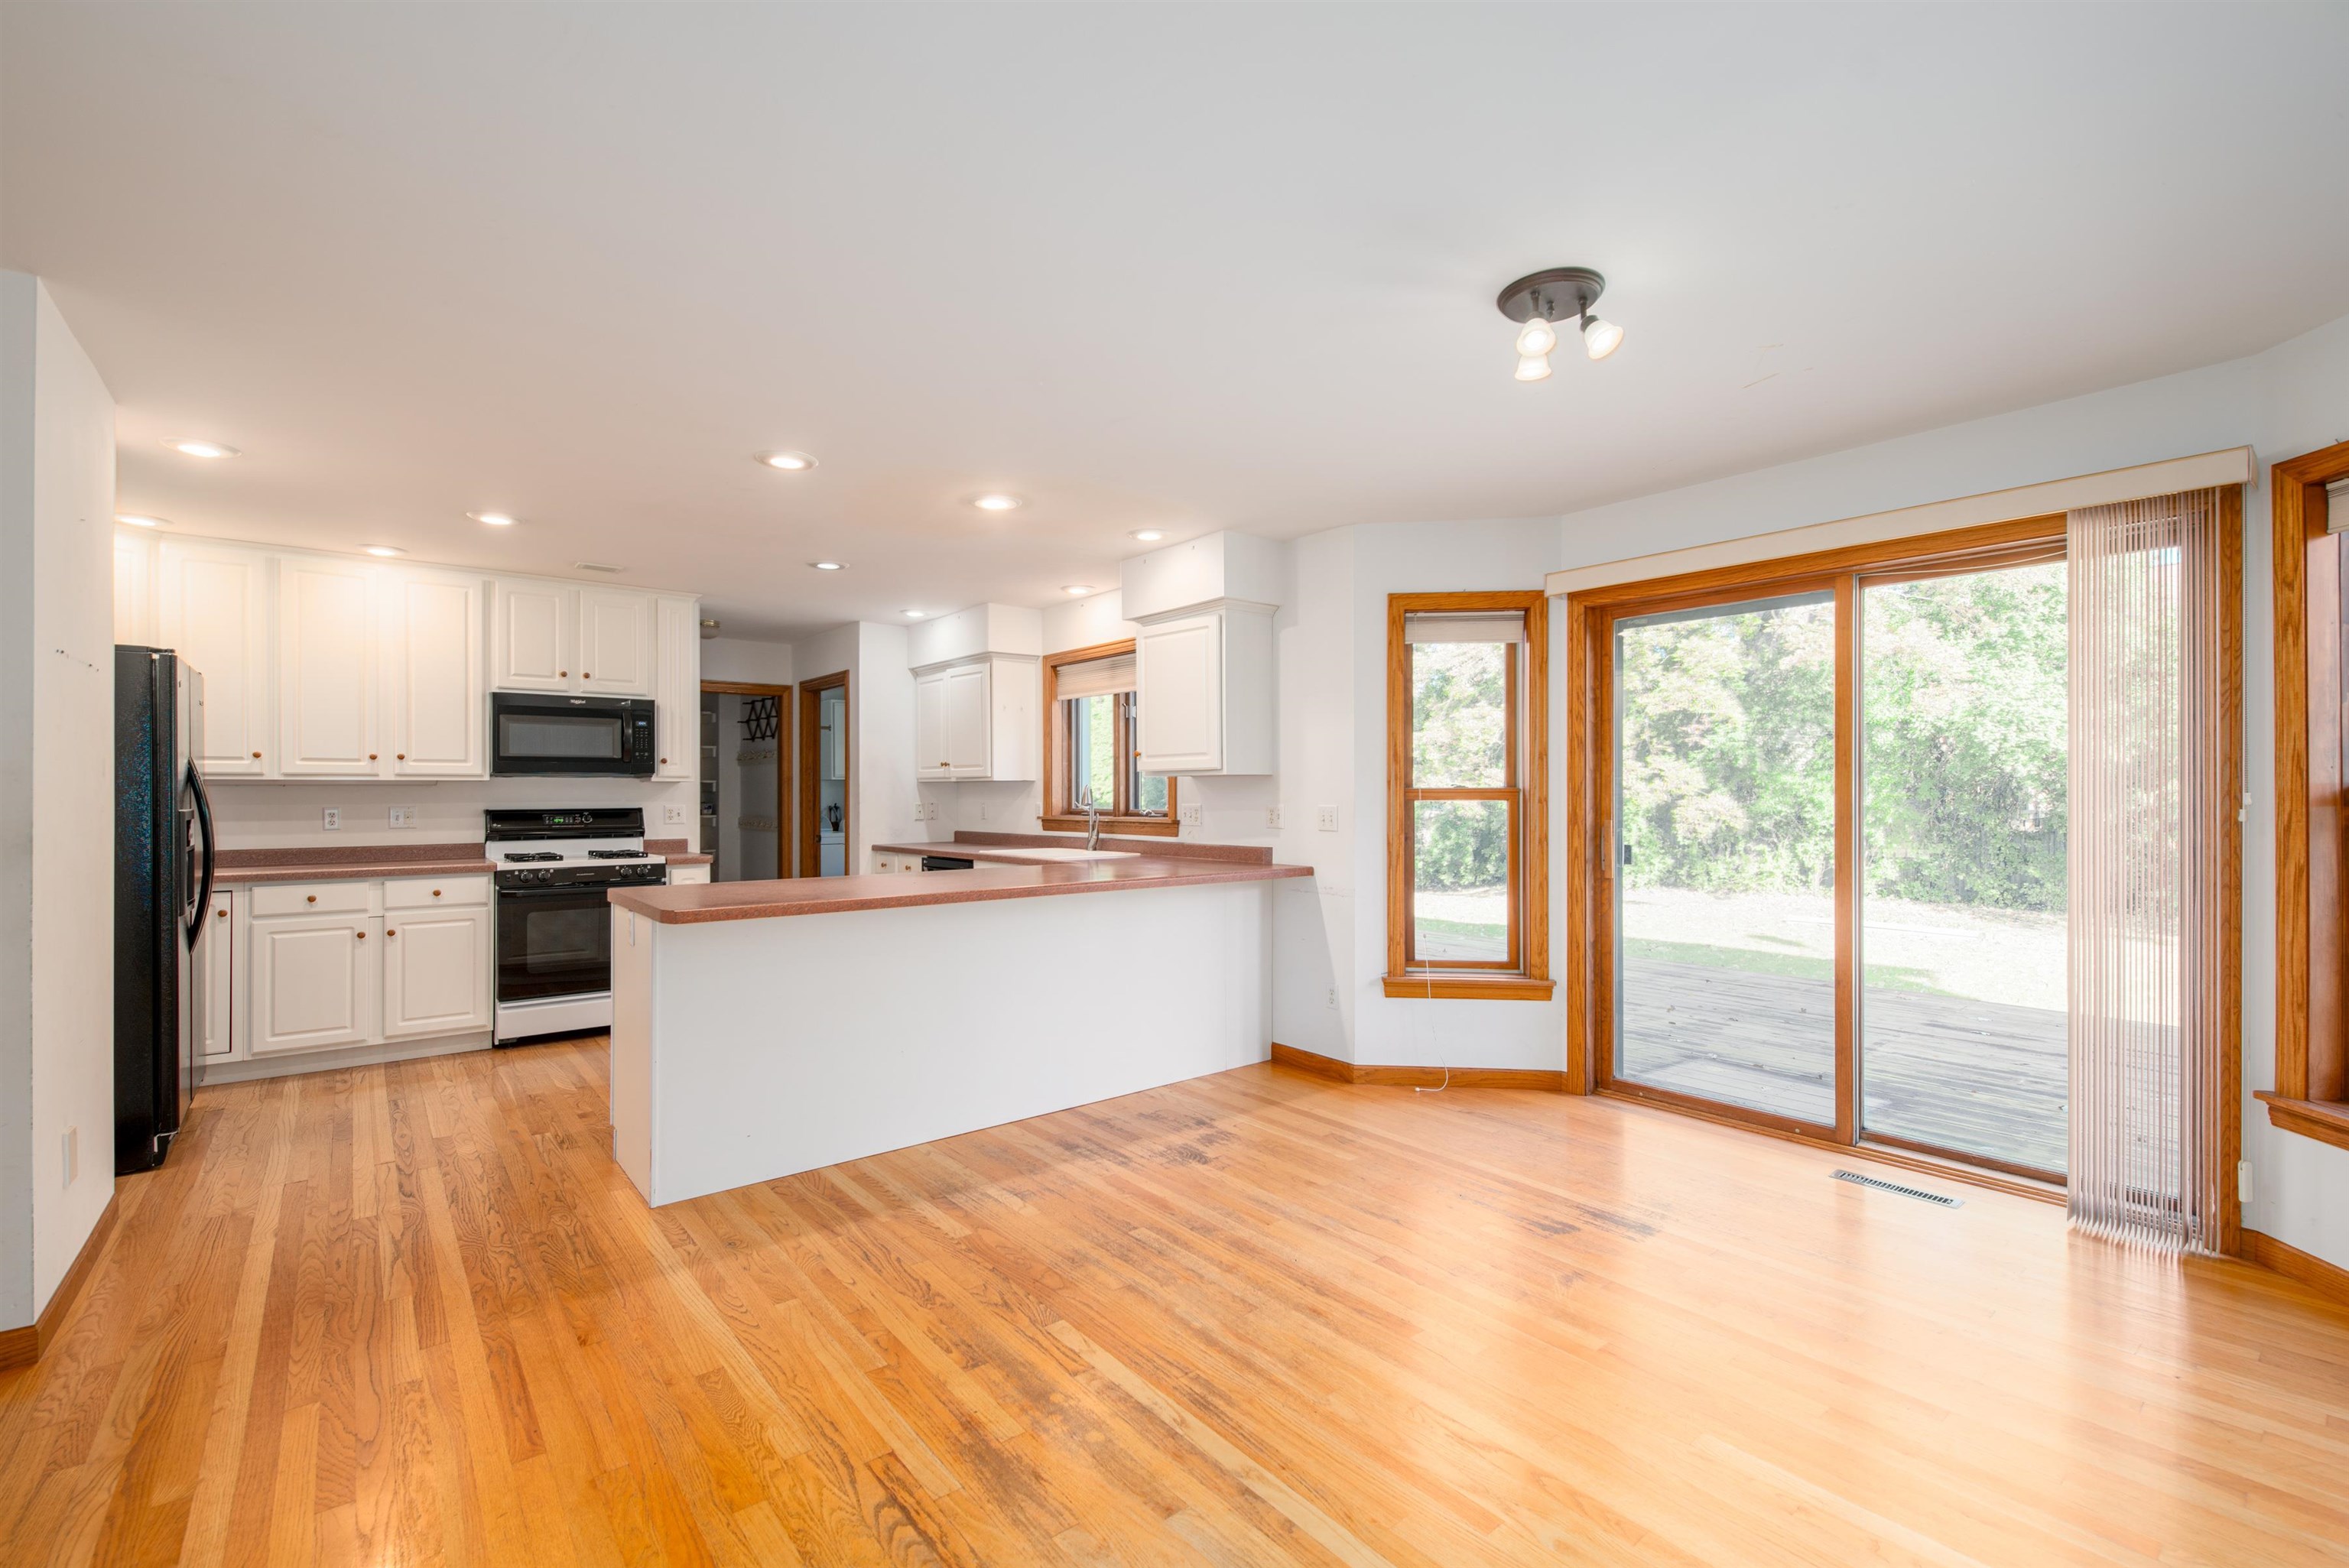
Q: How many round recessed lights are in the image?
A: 10